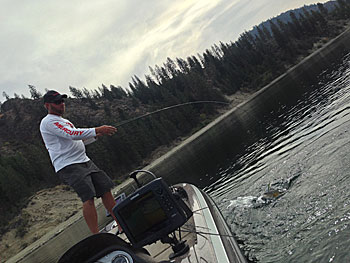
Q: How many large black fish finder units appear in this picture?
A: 1